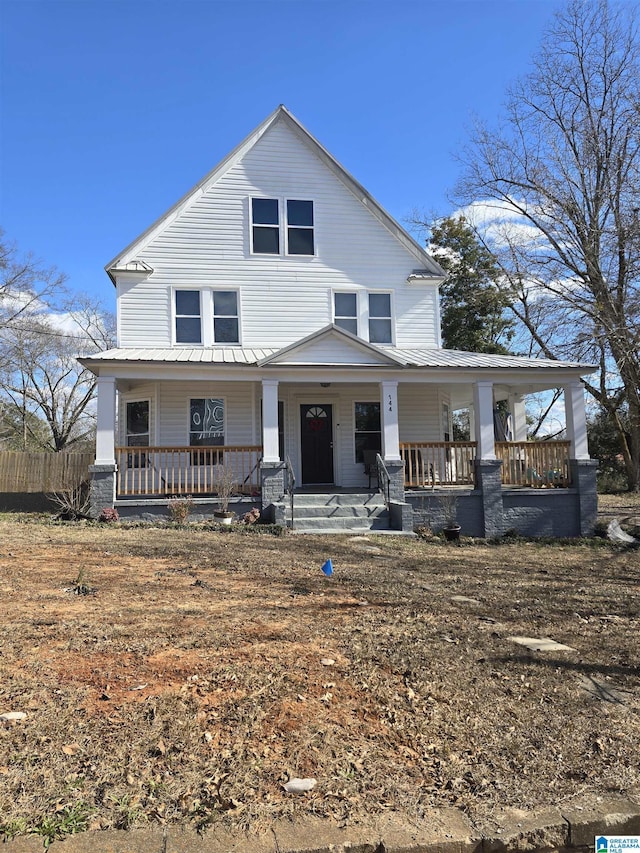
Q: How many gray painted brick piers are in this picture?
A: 5